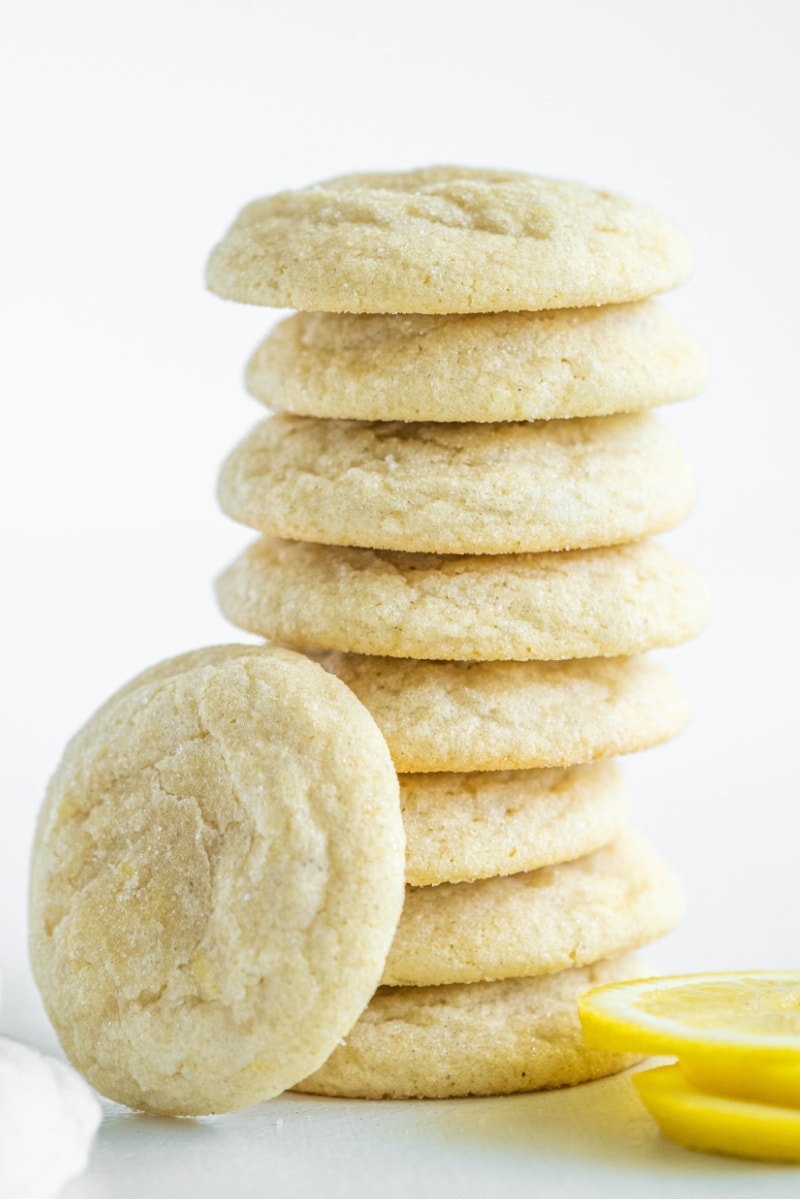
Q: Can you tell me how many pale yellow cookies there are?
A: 9